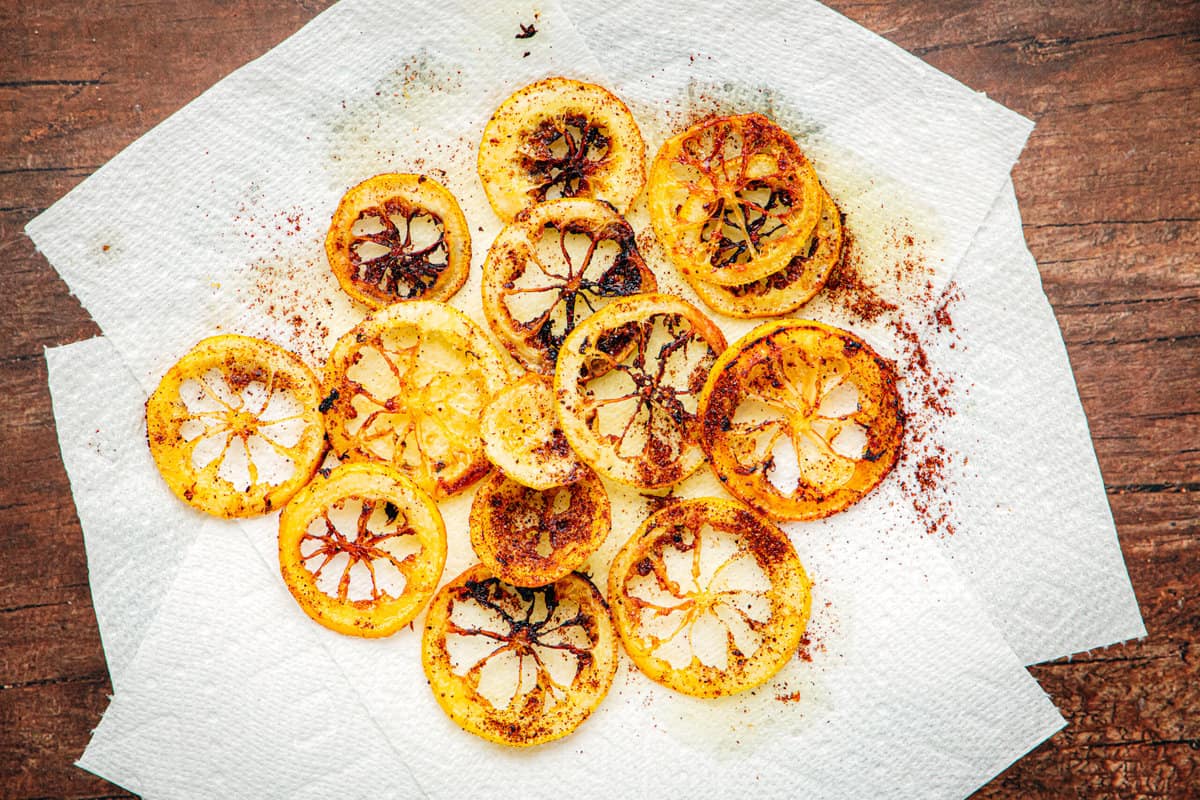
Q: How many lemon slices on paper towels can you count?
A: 14